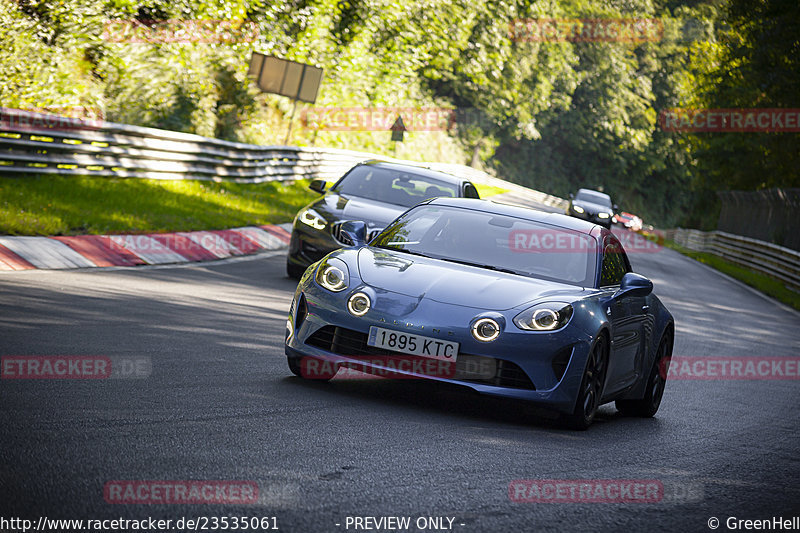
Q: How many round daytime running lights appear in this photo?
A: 4